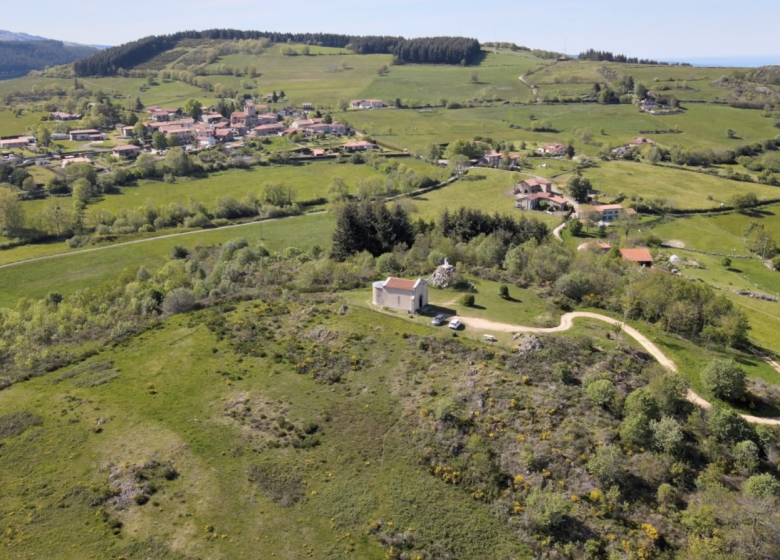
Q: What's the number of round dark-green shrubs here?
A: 2